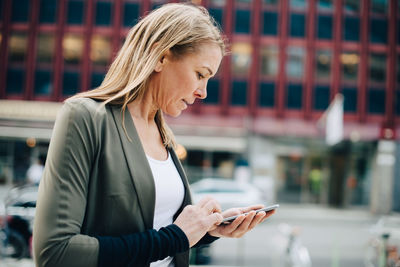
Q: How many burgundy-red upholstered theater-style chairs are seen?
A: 0